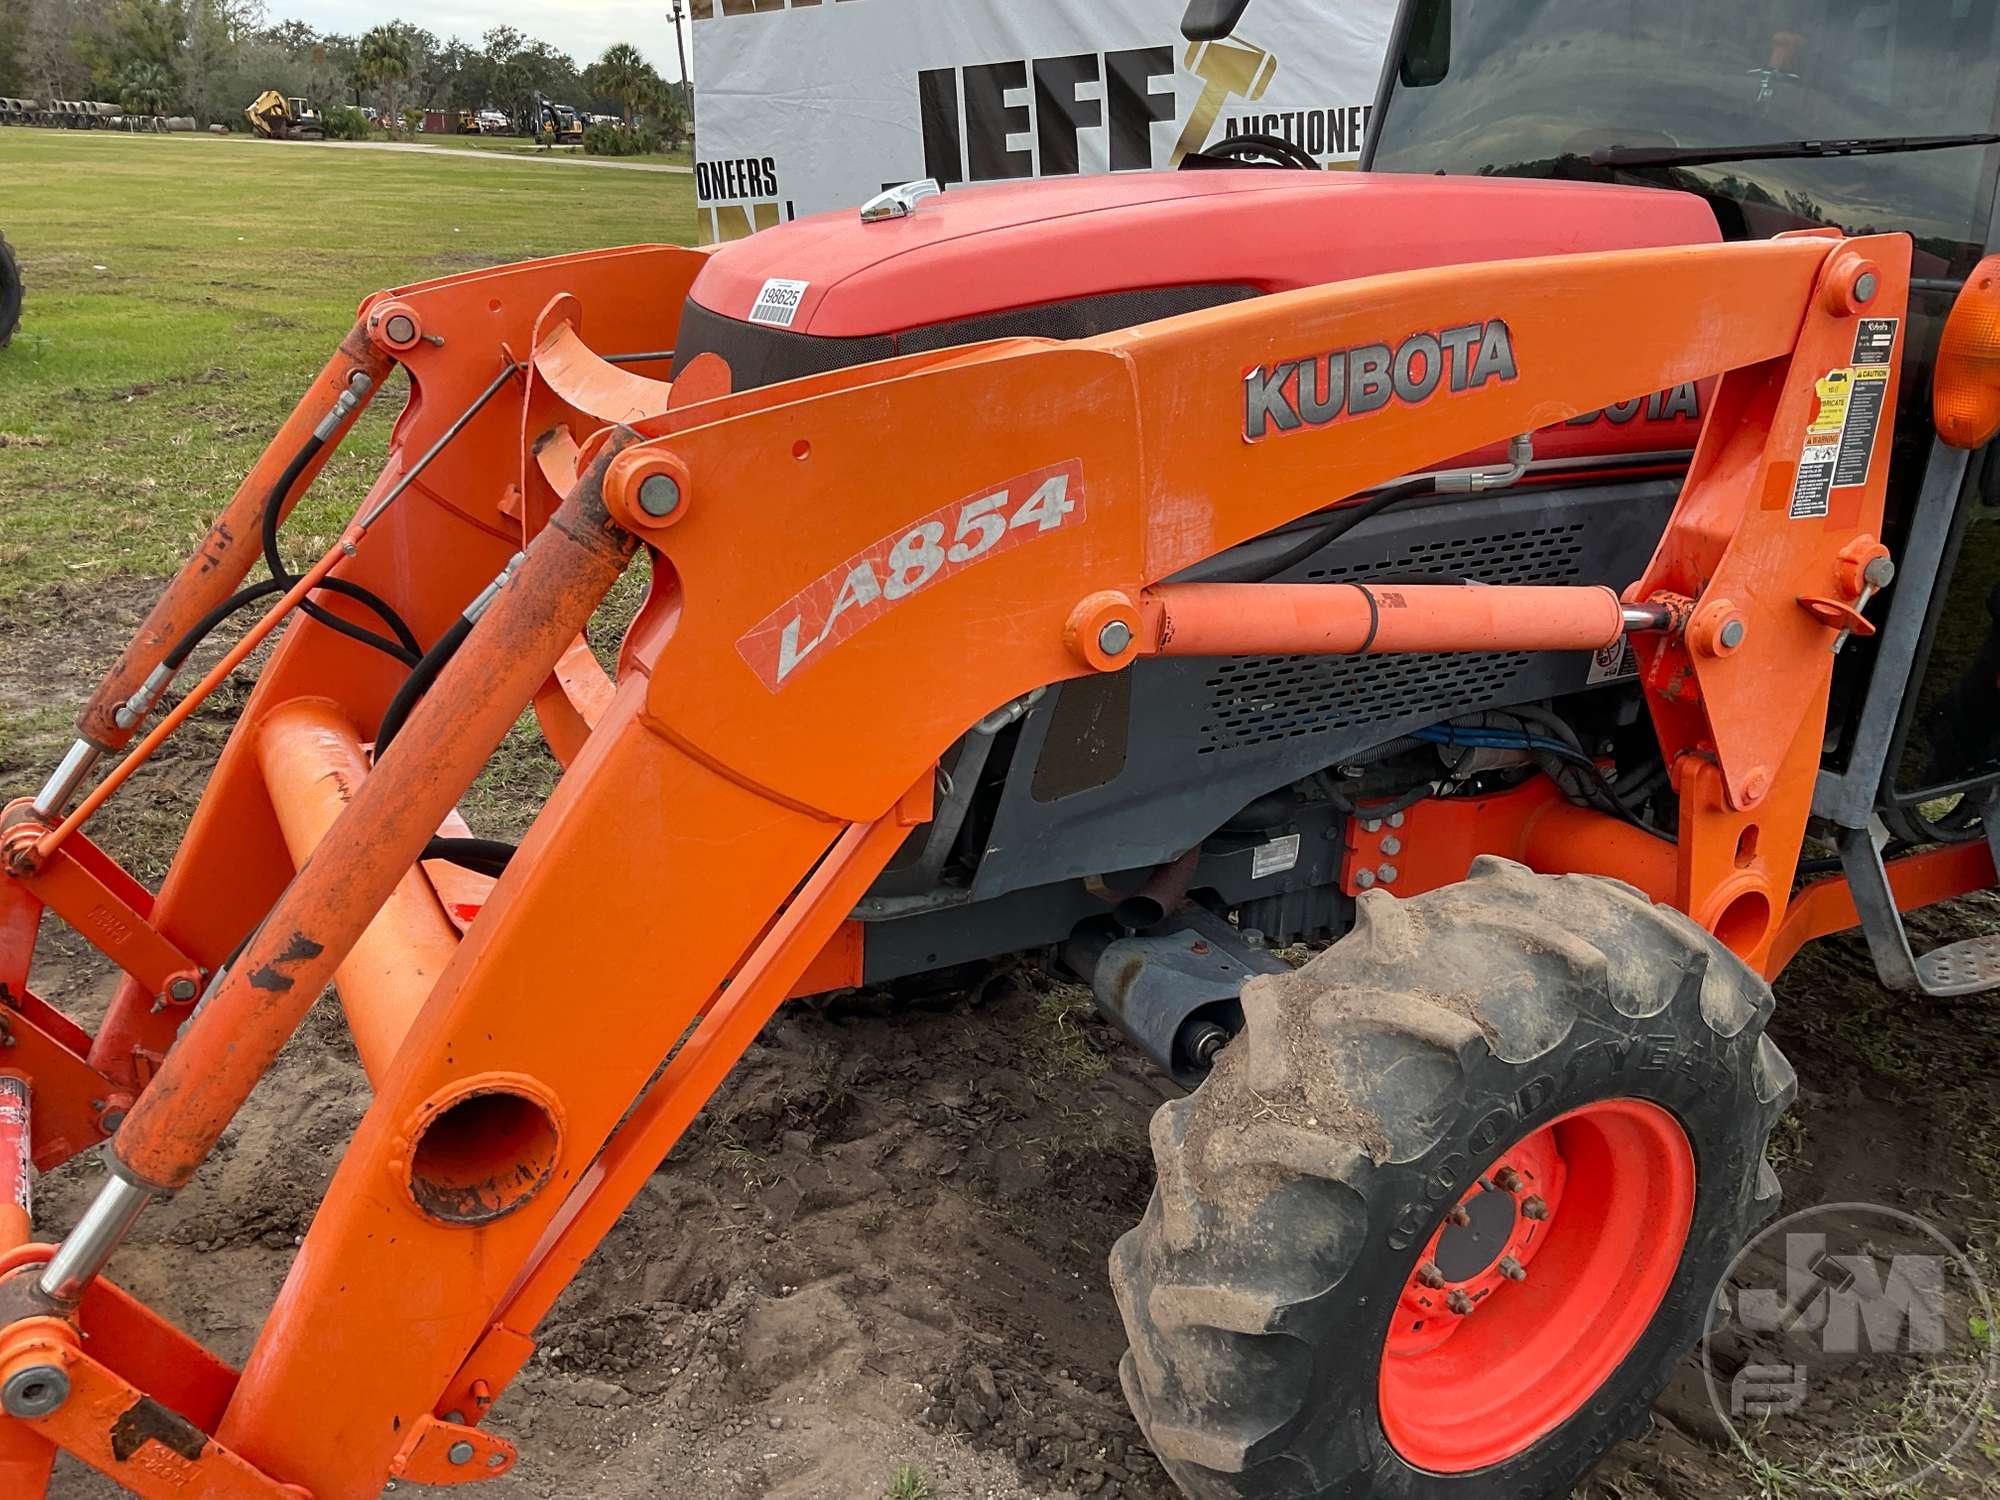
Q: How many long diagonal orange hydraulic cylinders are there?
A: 2